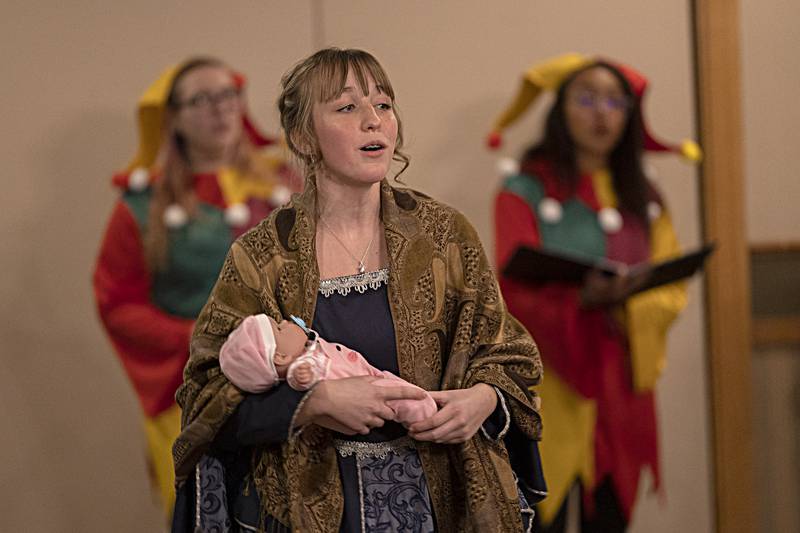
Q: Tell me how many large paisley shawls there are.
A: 1